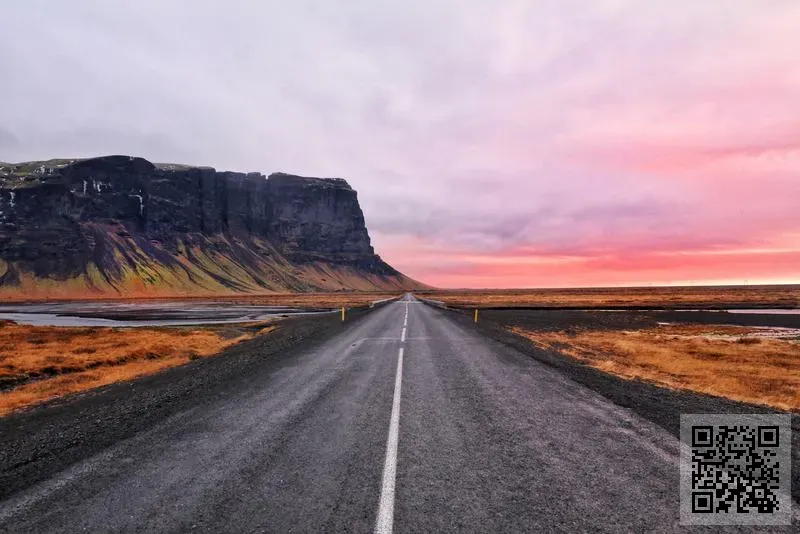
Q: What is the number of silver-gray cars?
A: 0